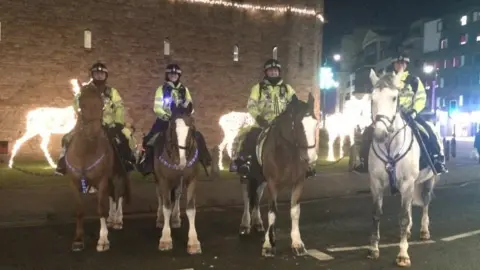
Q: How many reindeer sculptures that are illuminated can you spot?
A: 3